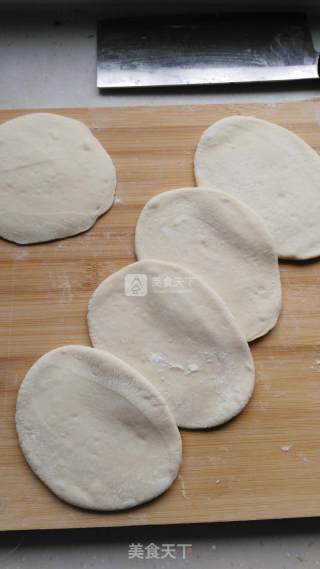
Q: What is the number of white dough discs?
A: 5